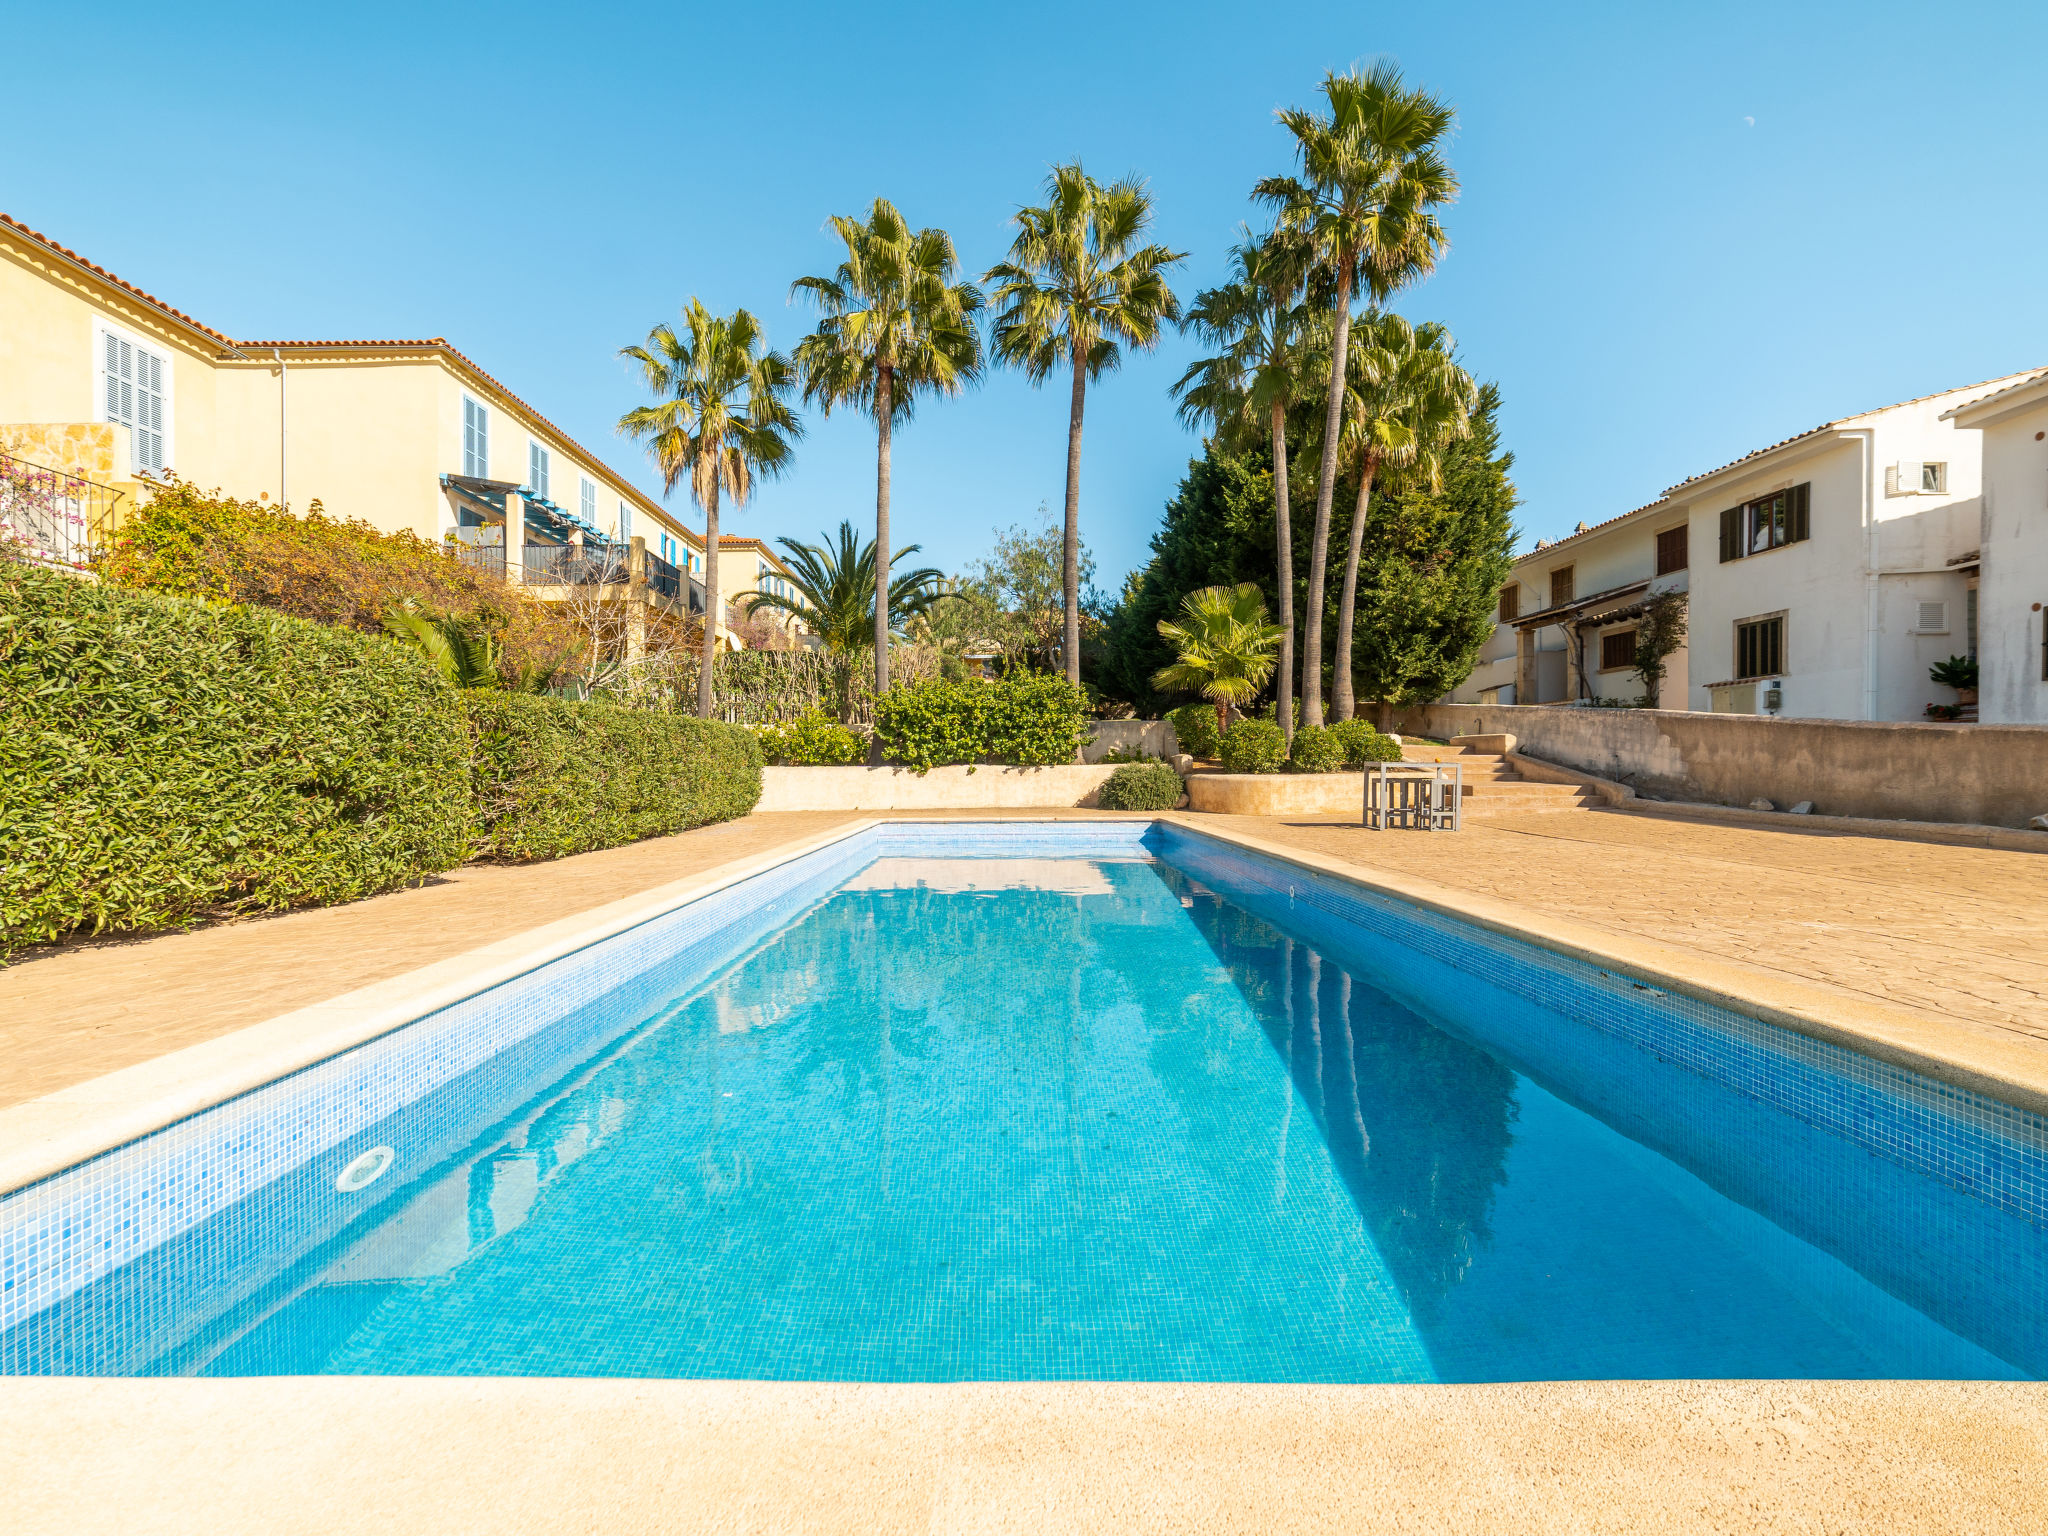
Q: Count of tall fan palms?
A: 6